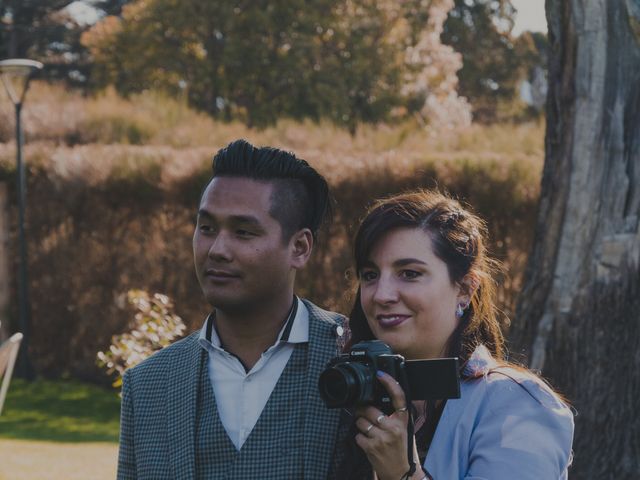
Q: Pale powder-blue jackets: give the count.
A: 1